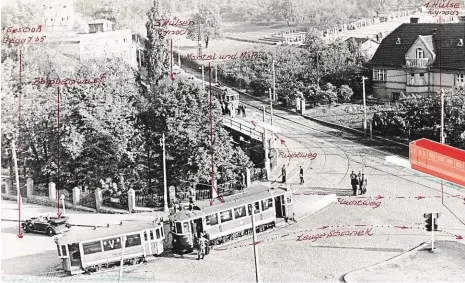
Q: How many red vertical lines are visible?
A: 5